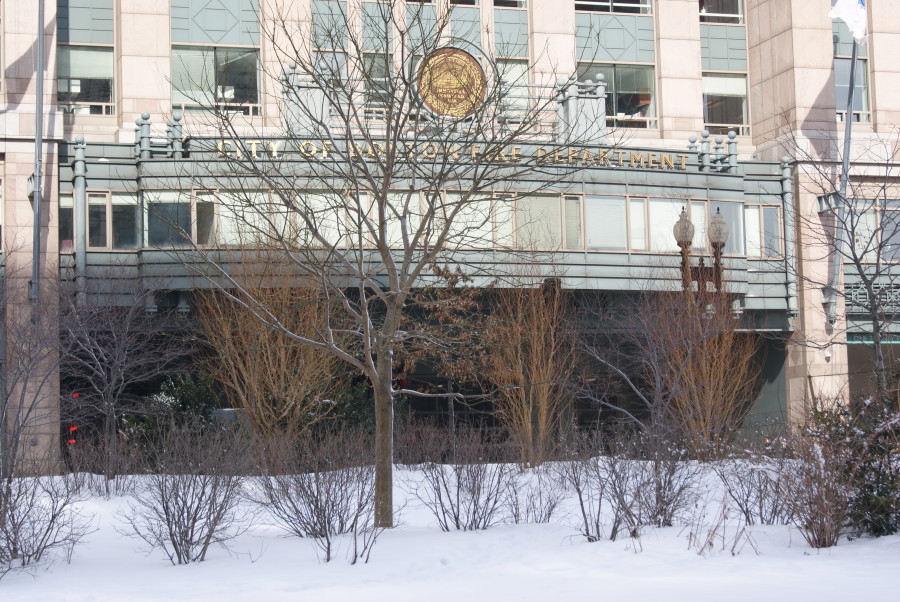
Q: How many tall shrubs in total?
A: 3